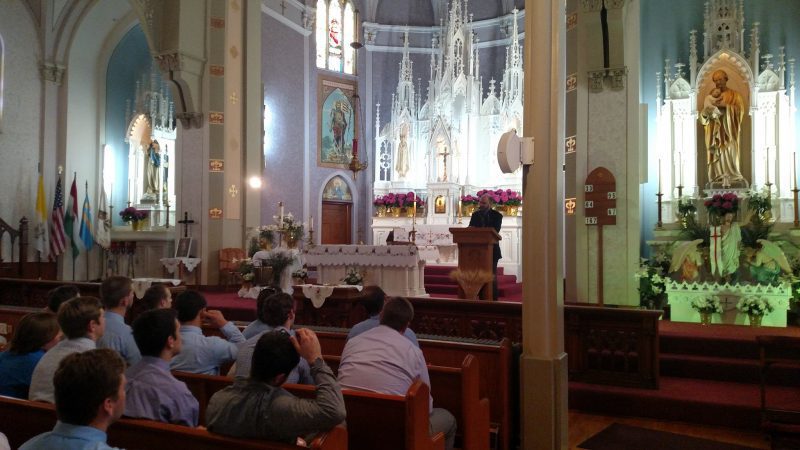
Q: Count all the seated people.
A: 13